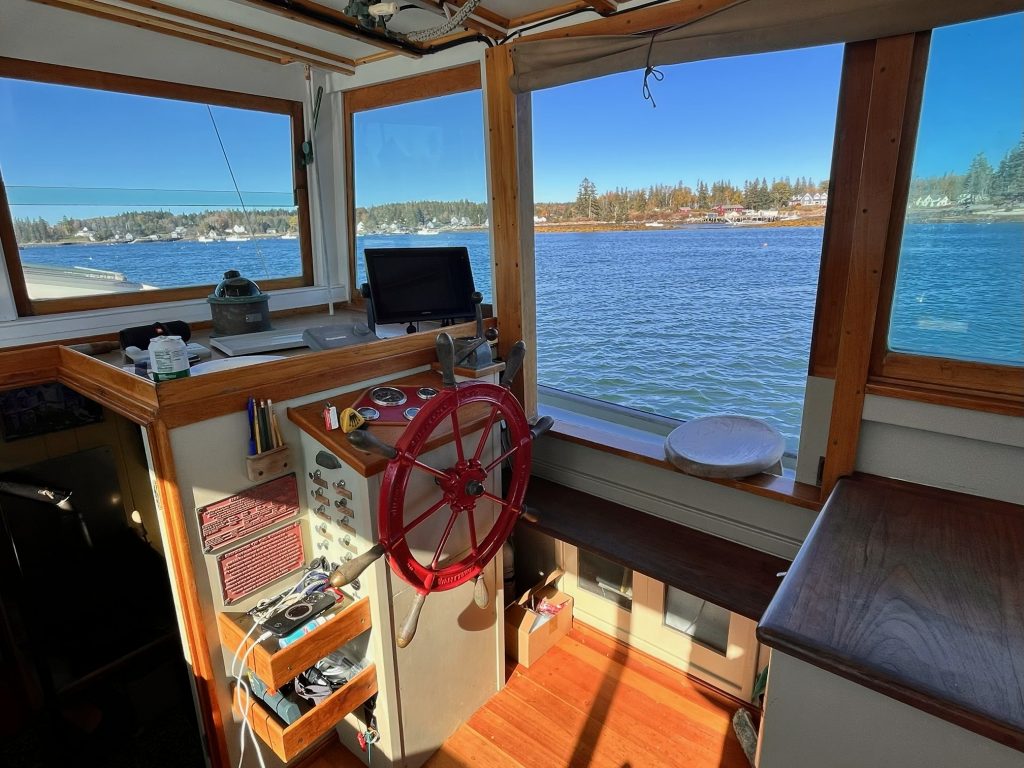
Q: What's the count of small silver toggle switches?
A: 10